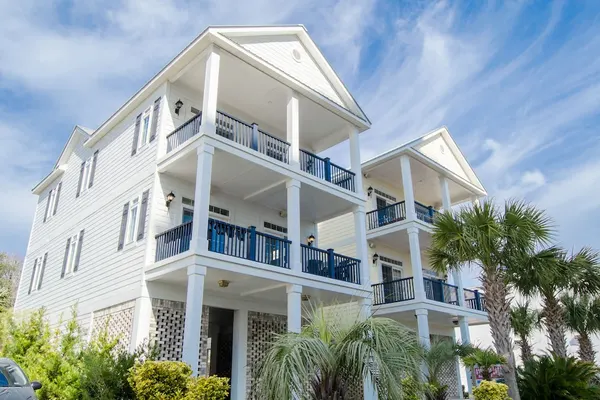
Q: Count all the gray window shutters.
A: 12